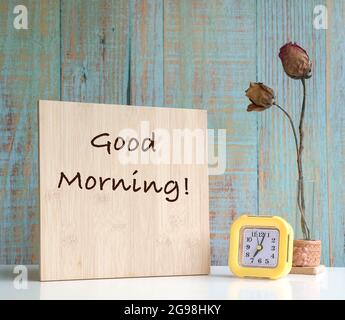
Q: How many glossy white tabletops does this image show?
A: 1